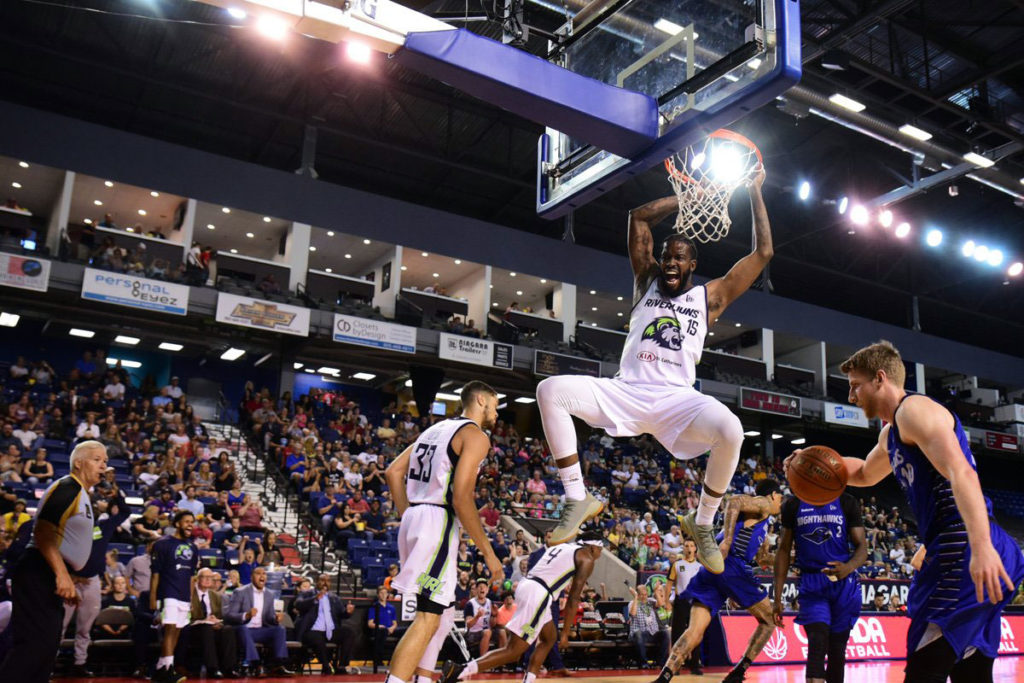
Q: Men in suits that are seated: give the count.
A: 3